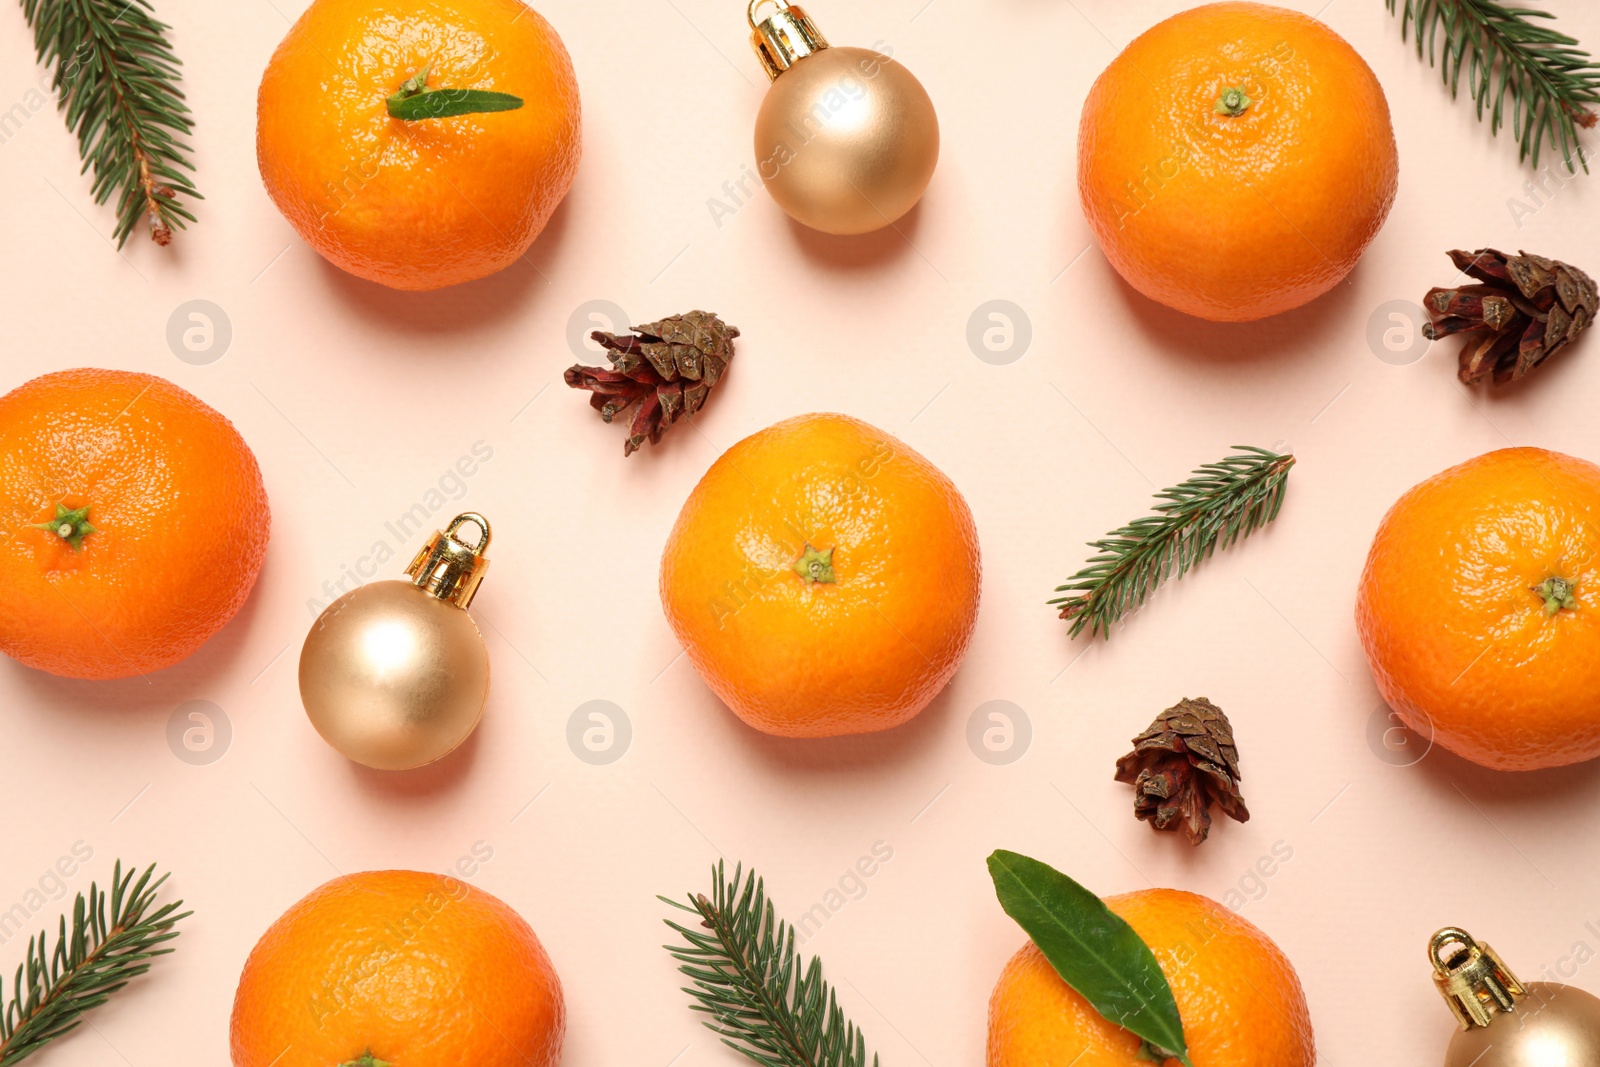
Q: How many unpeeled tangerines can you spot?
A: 7